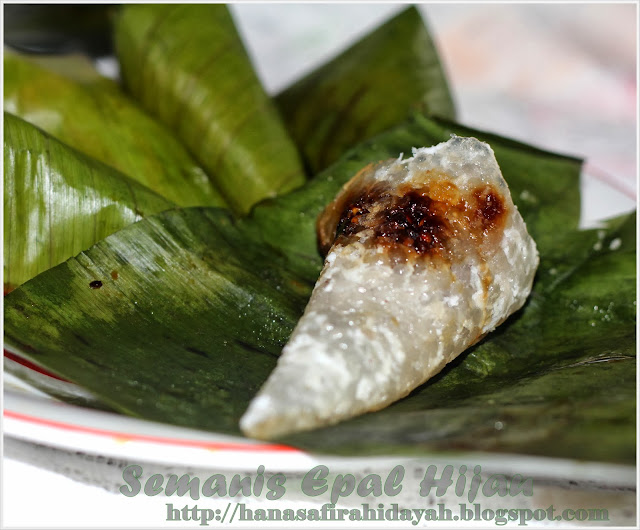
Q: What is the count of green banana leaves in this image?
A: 5